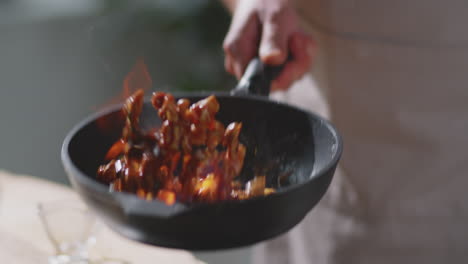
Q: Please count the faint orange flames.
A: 1